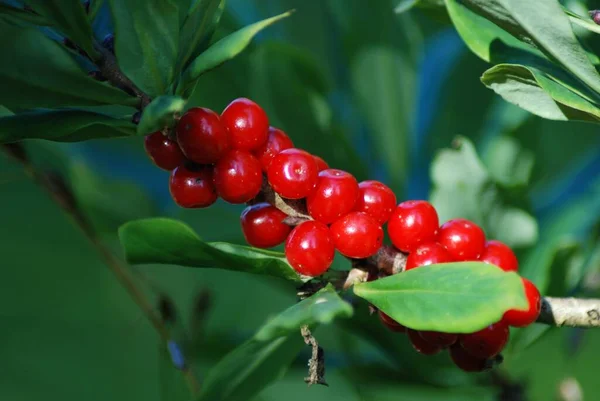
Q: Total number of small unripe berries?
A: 0